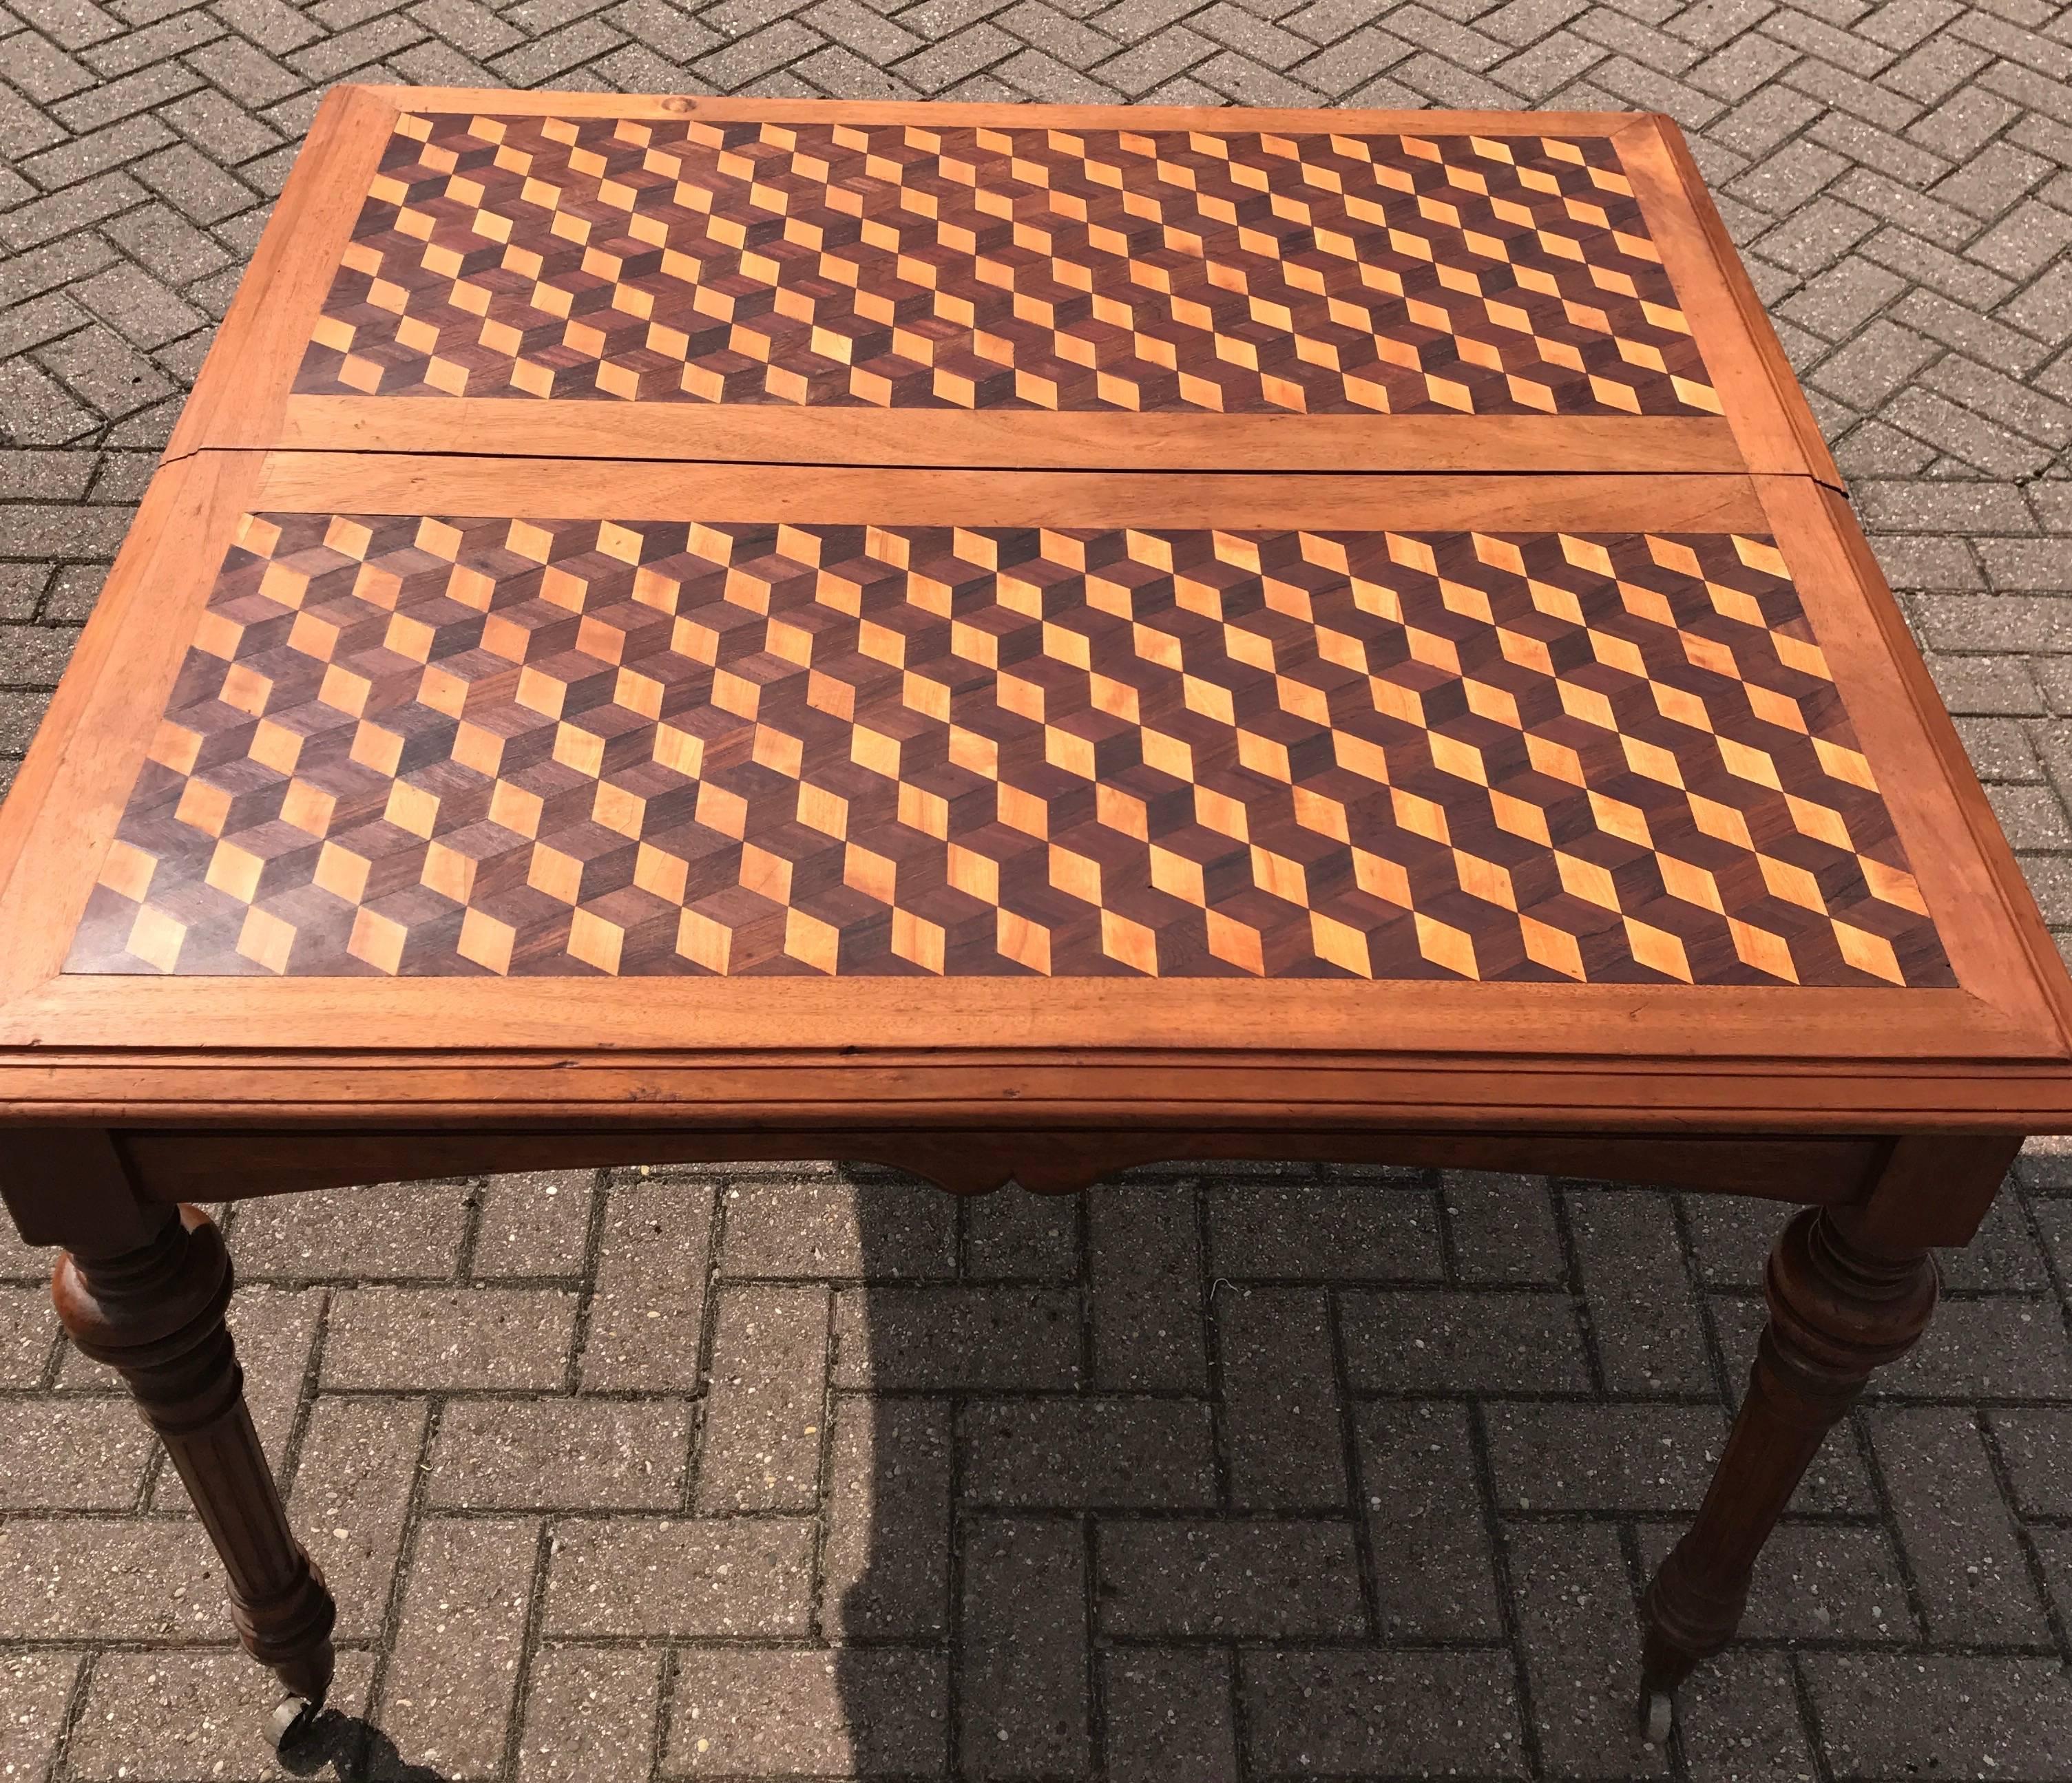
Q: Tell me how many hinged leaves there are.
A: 2